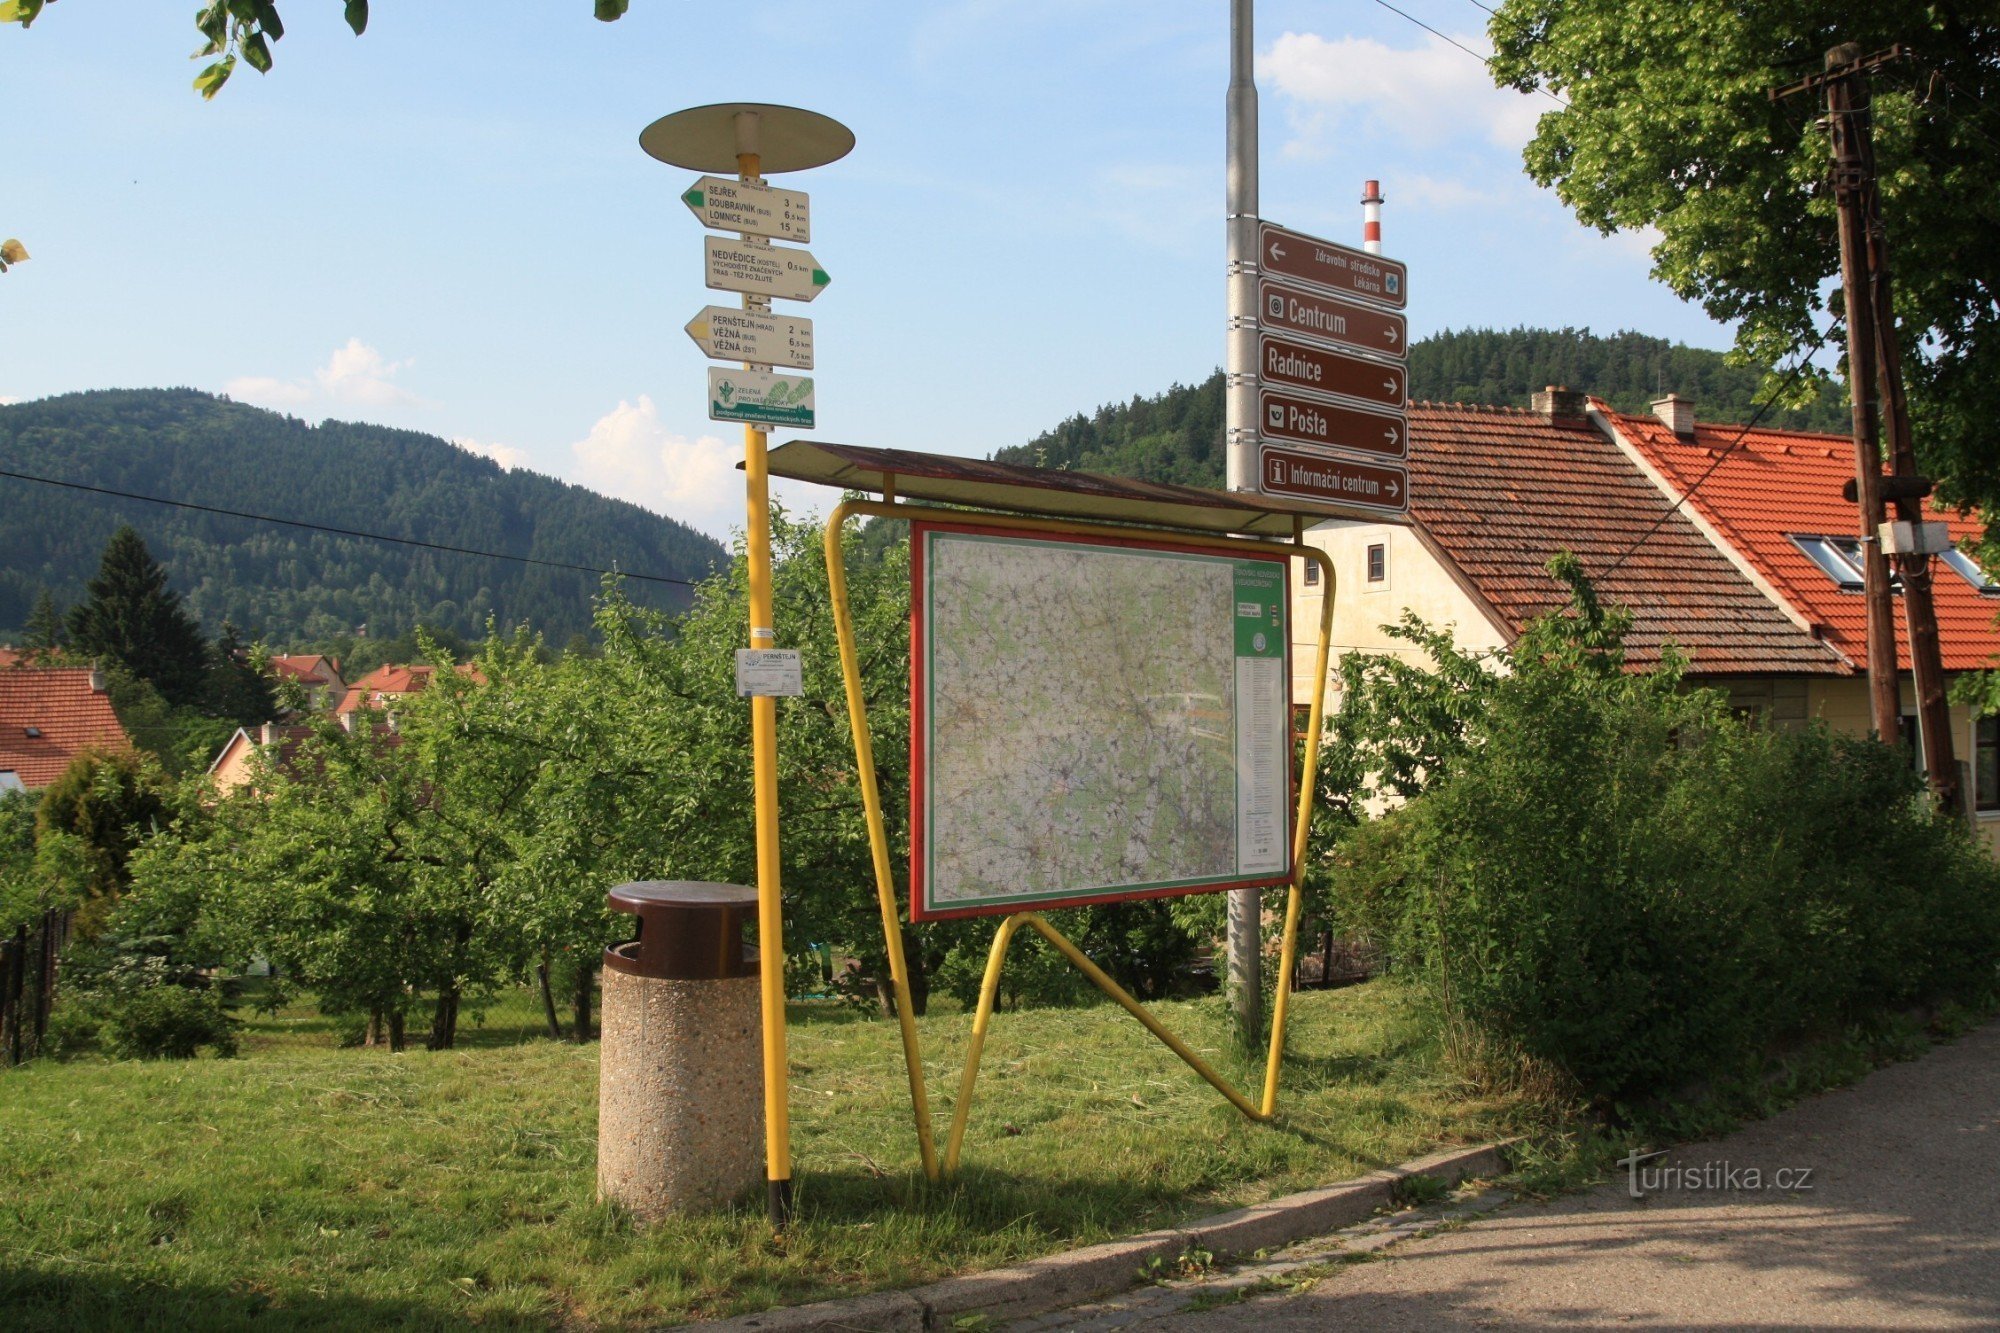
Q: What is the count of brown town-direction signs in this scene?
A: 5